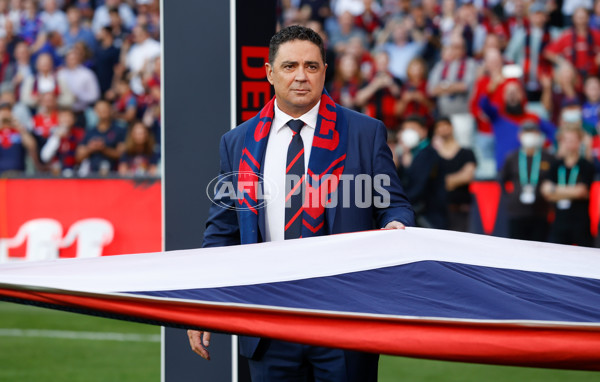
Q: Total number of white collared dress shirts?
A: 1